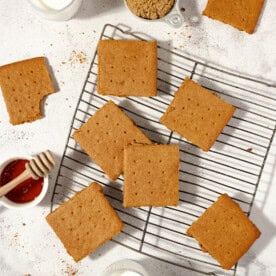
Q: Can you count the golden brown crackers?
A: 8